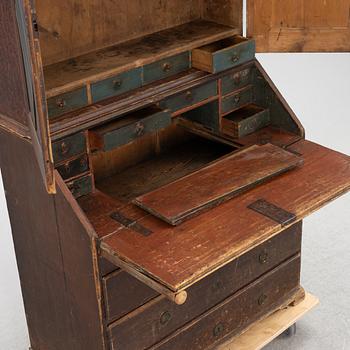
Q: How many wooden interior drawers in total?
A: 12